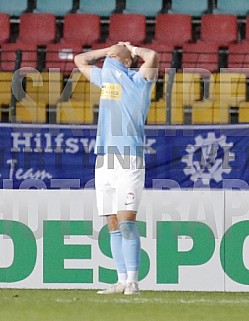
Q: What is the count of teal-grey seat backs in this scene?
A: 6